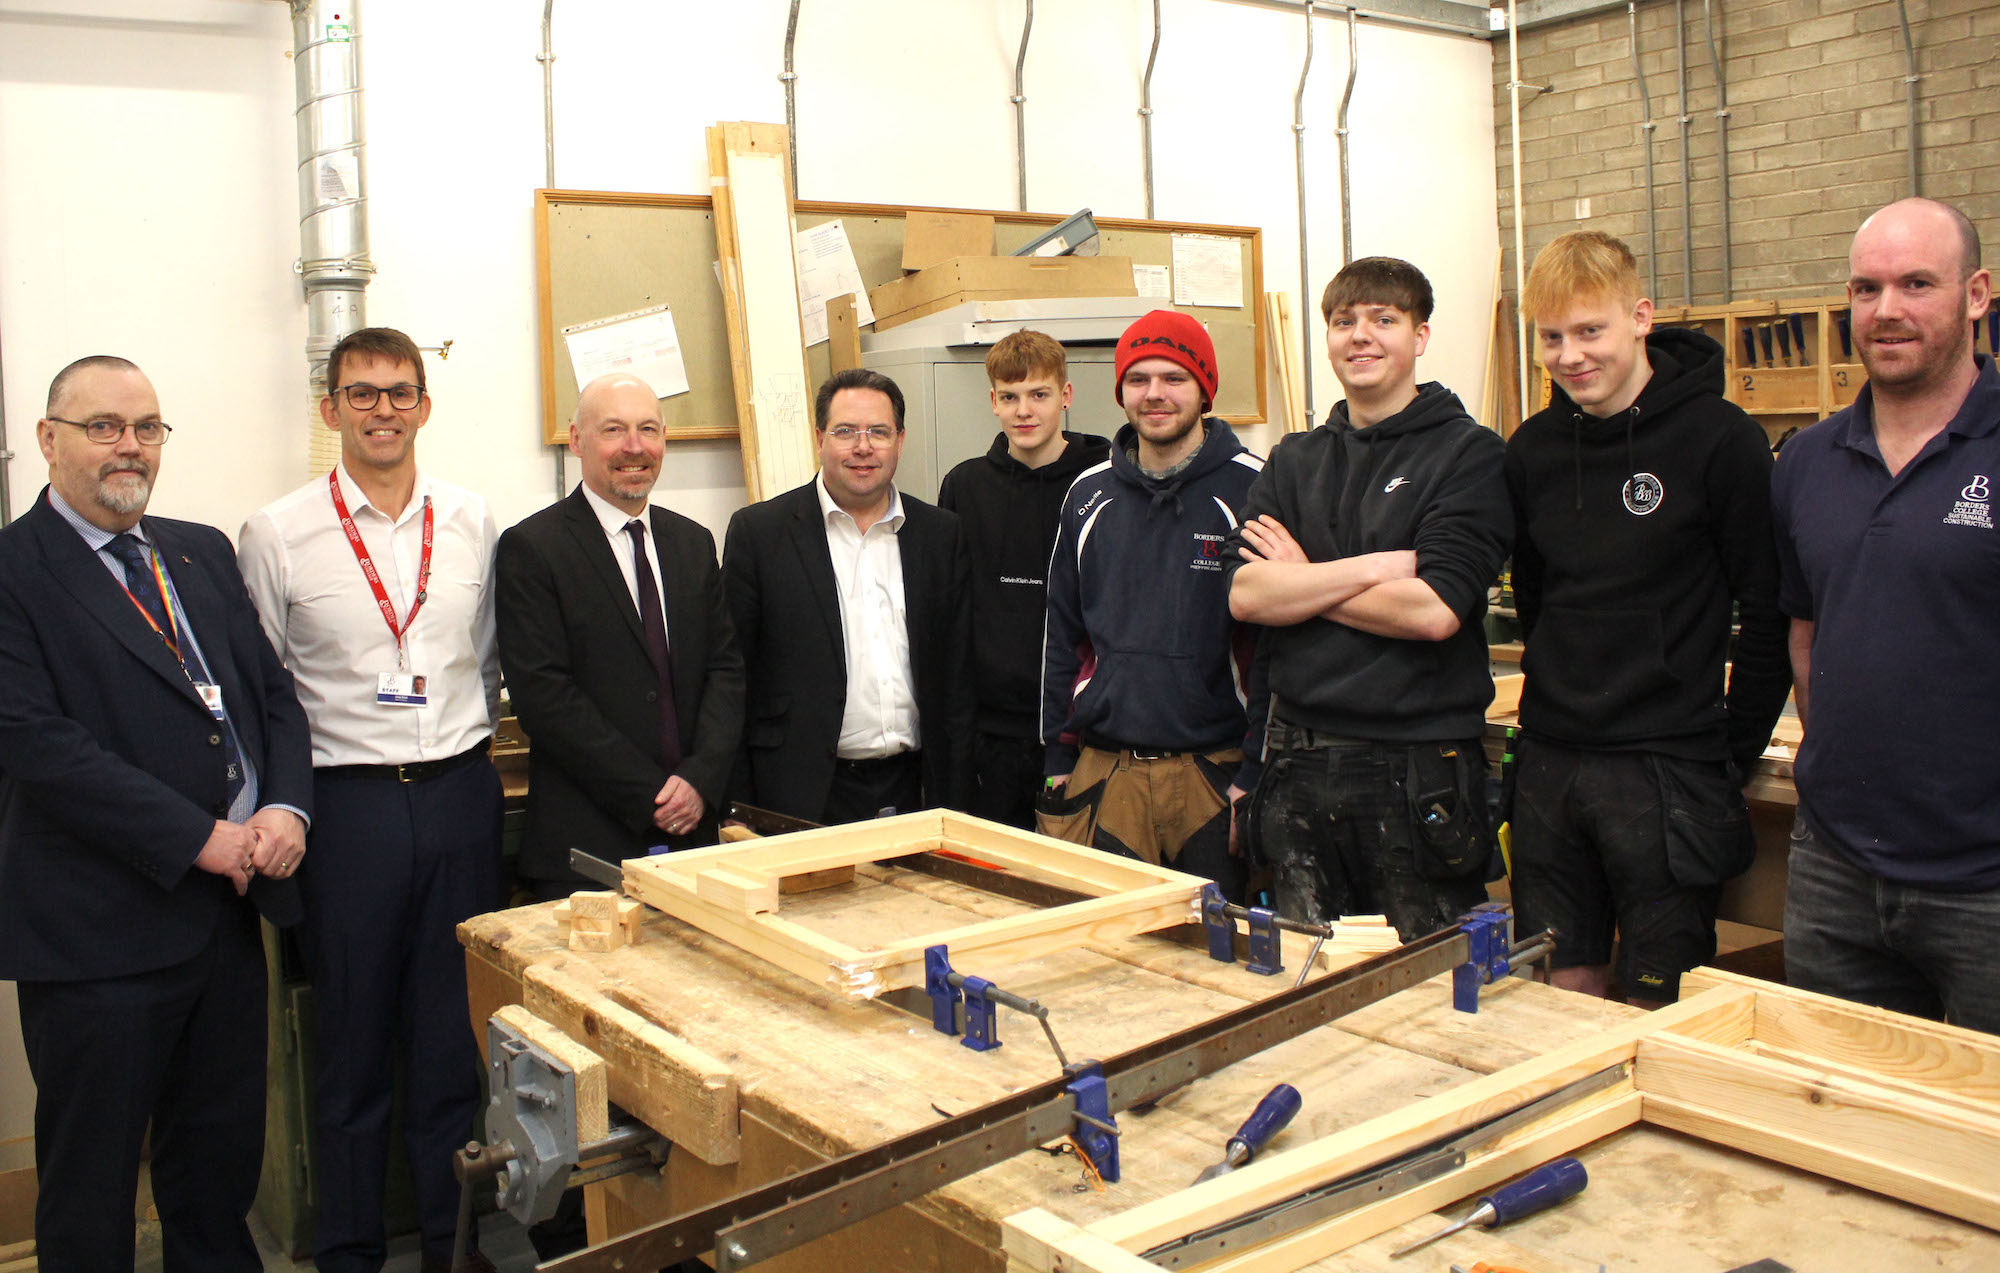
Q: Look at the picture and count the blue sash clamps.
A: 4